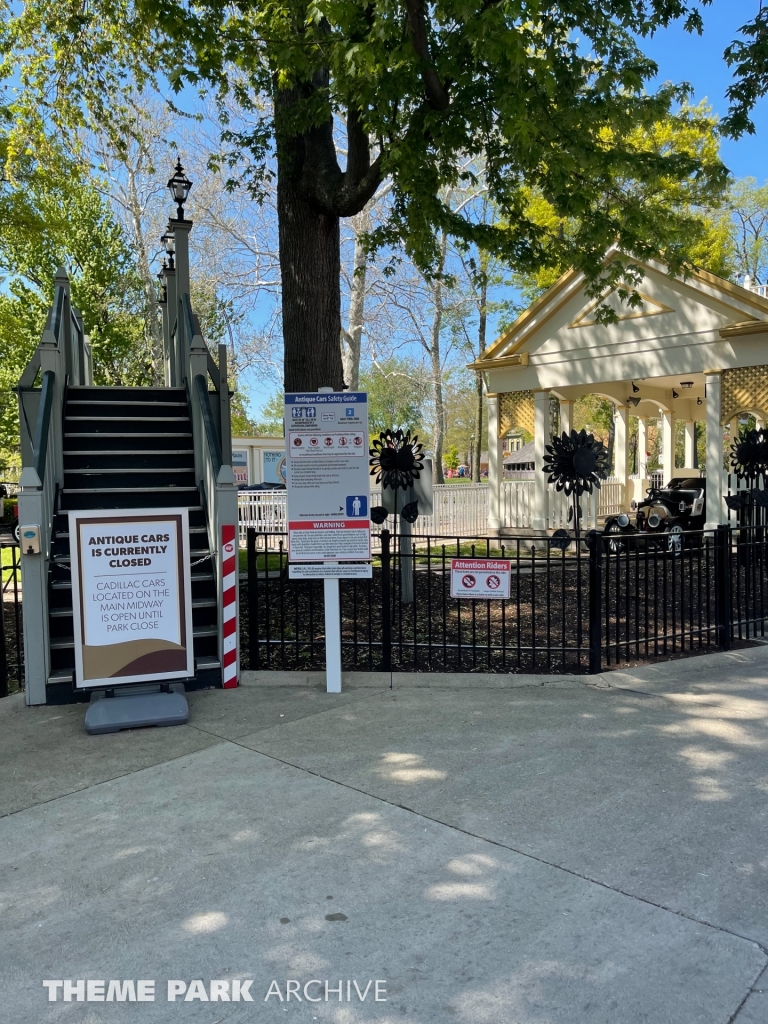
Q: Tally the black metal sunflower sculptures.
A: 3